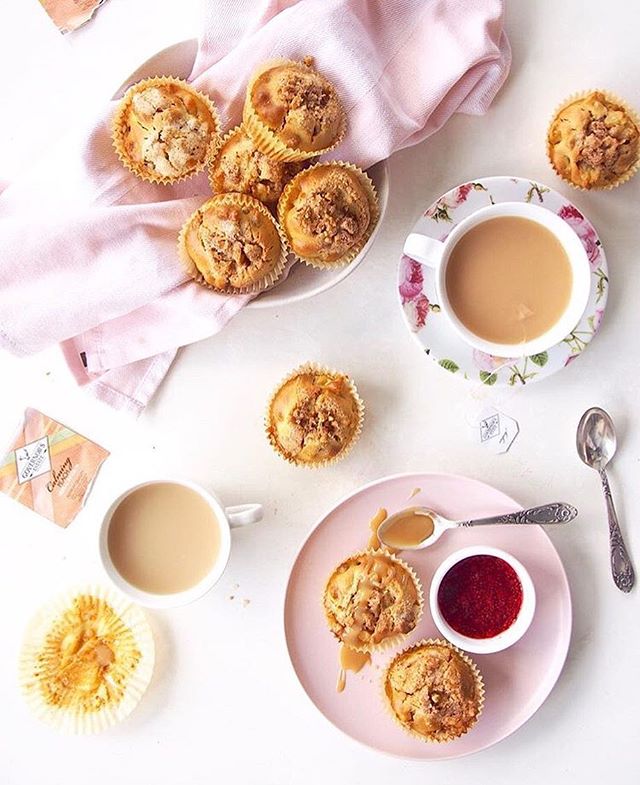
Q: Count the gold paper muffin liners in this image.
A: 10